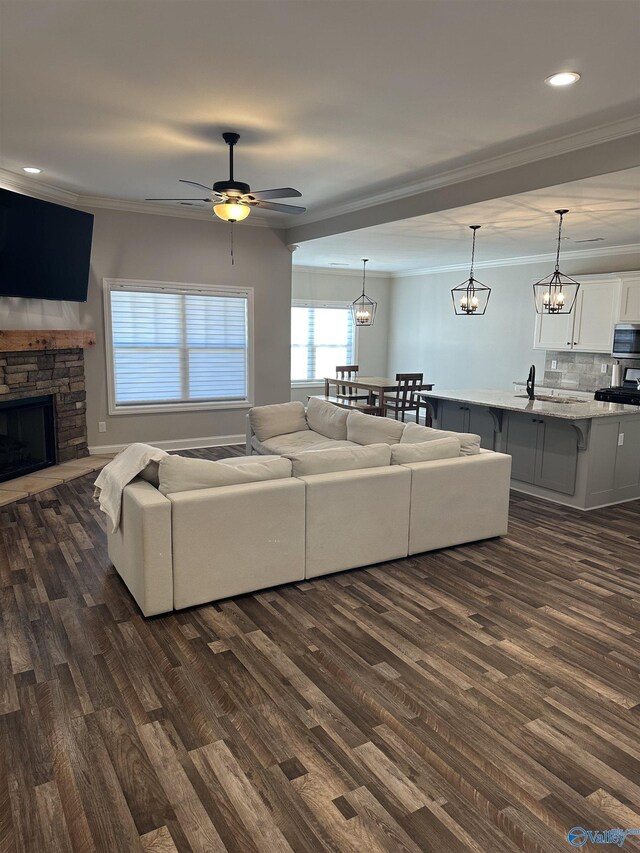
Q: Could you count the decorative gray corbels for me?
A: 3